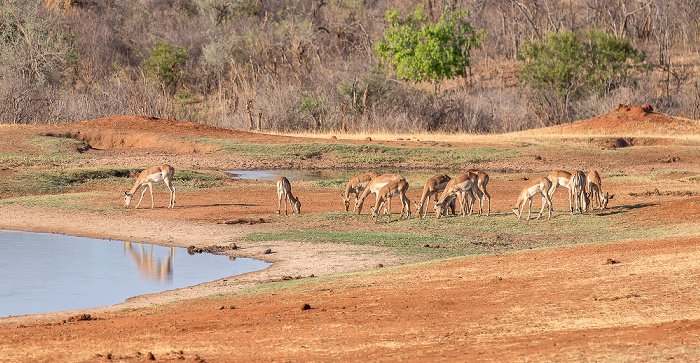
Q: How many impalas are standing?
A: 12